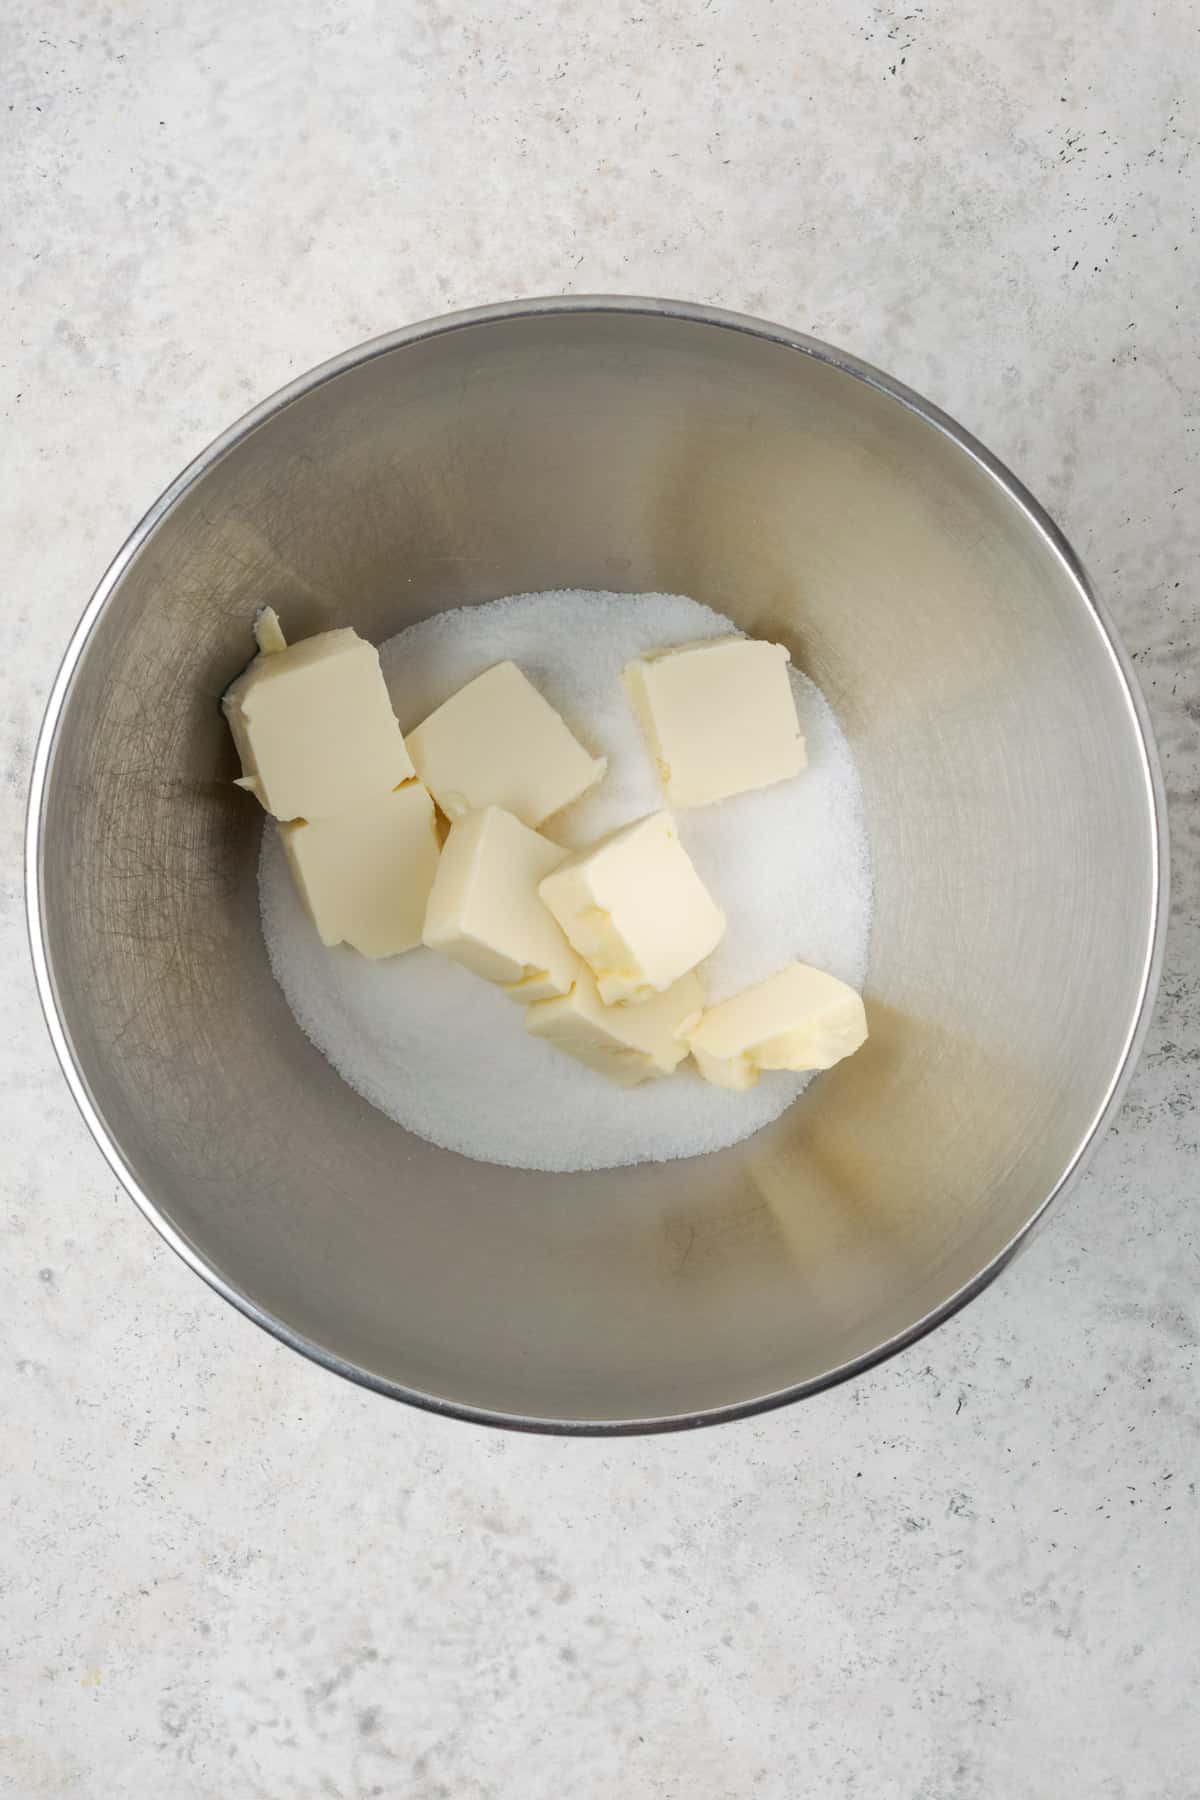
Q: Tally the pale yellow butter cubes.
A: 8